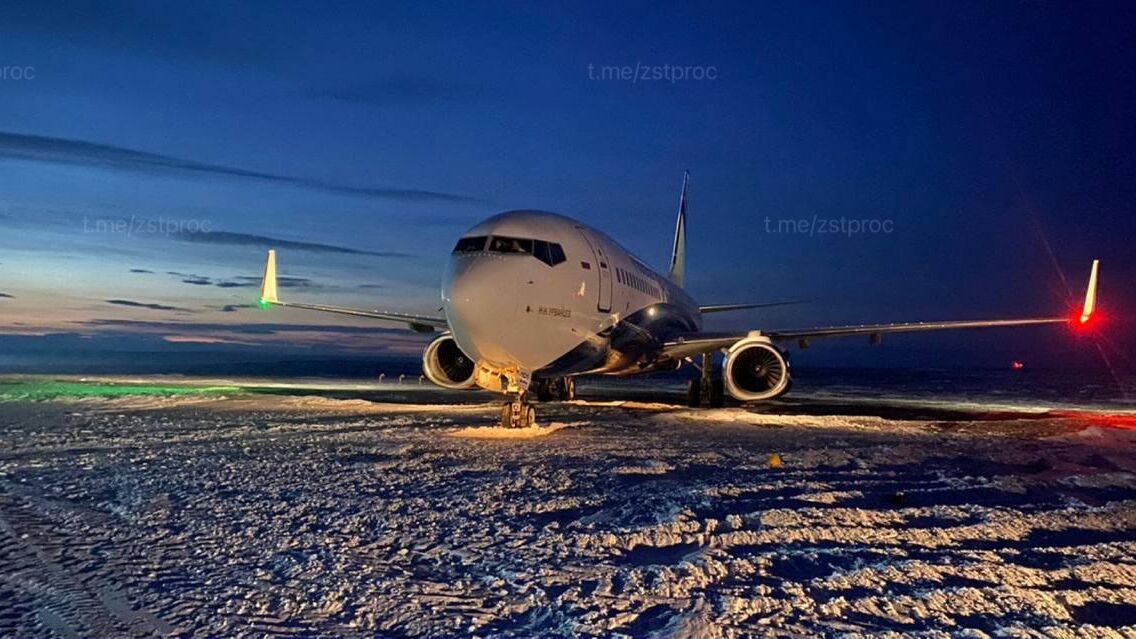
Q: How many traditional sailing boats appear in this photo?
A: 0